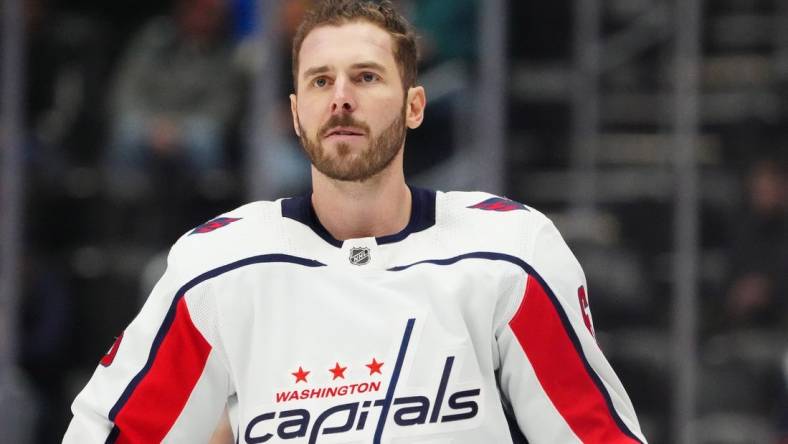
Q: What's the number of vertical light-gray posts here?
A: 5